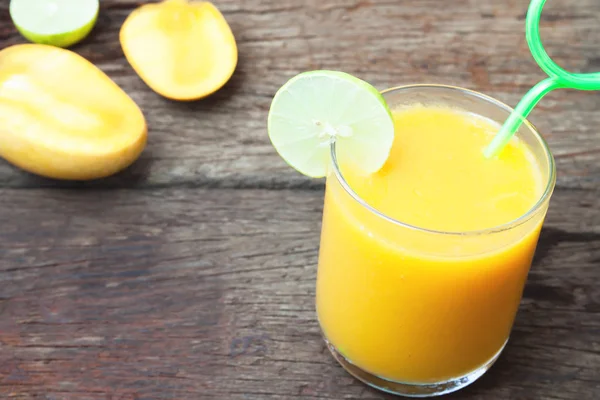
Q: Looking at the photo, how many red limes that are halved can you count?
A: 0